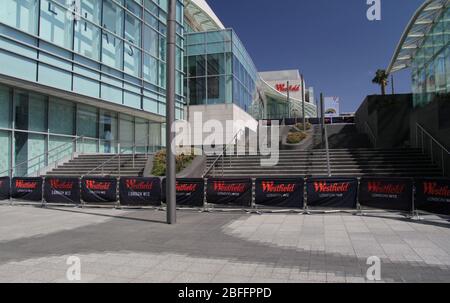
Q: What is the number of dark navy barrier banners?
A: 11